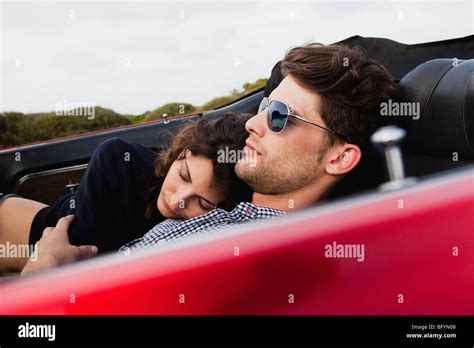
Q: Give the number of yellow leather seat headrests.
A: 0